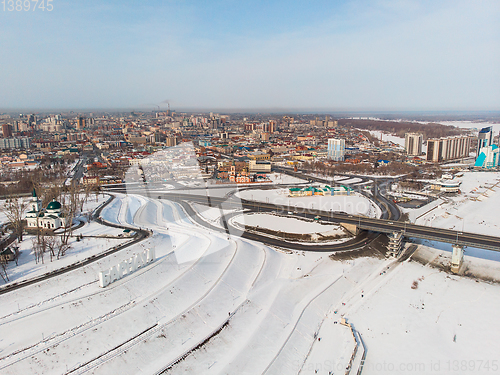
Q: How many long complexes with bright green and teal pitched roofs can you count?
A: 1